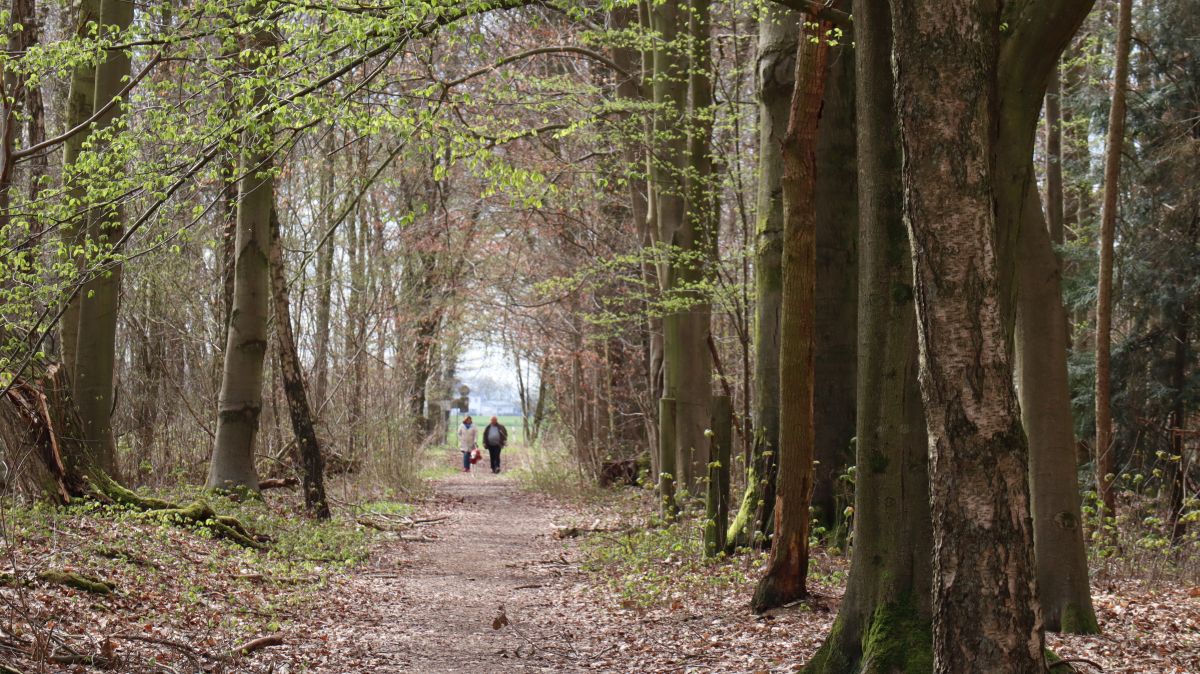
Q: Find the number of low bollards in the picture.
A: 2